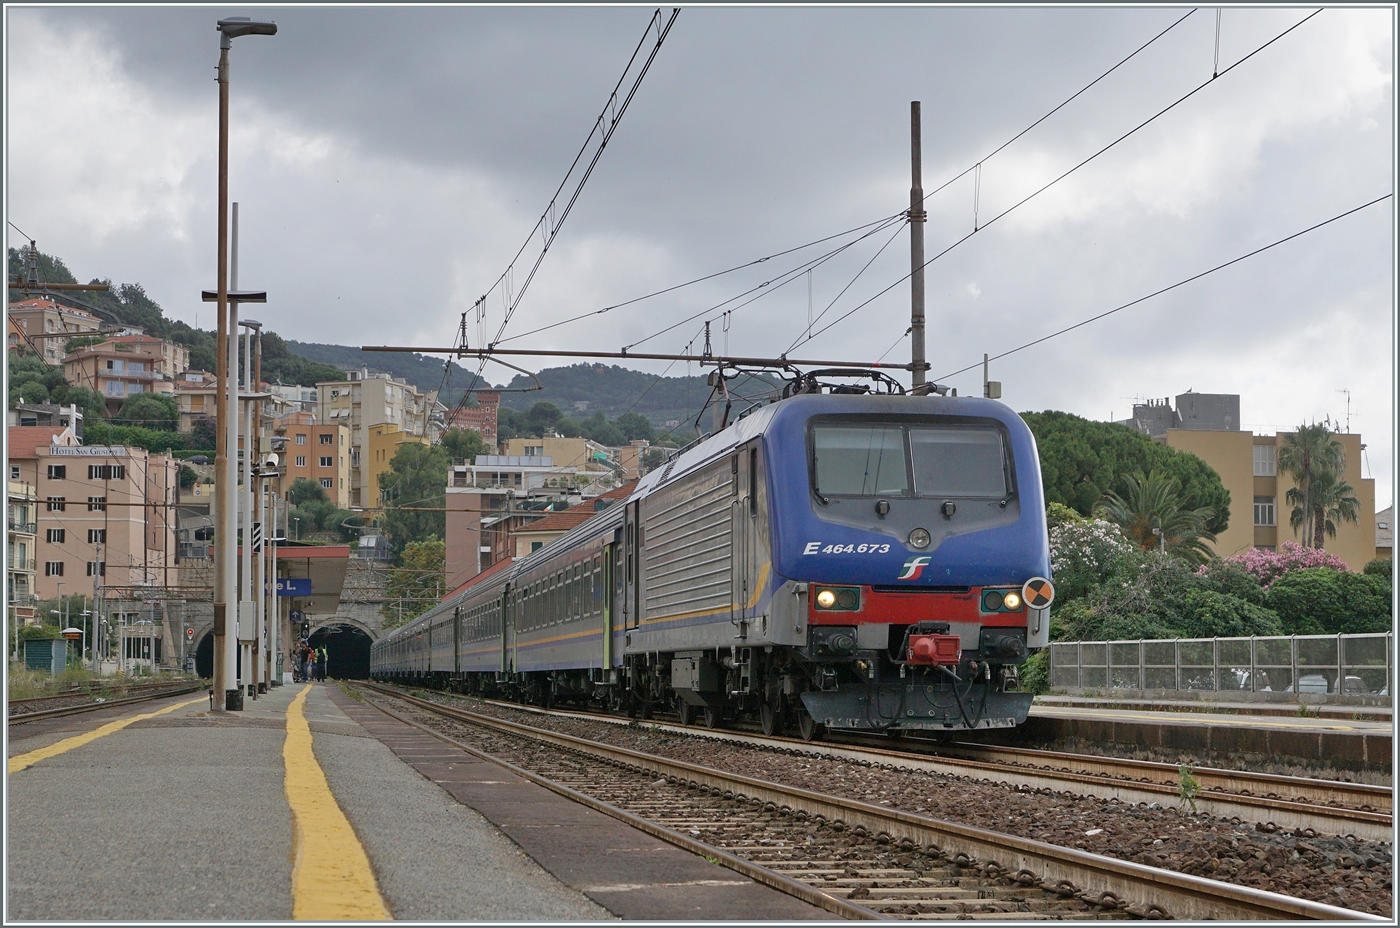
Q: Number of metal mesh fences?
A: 1